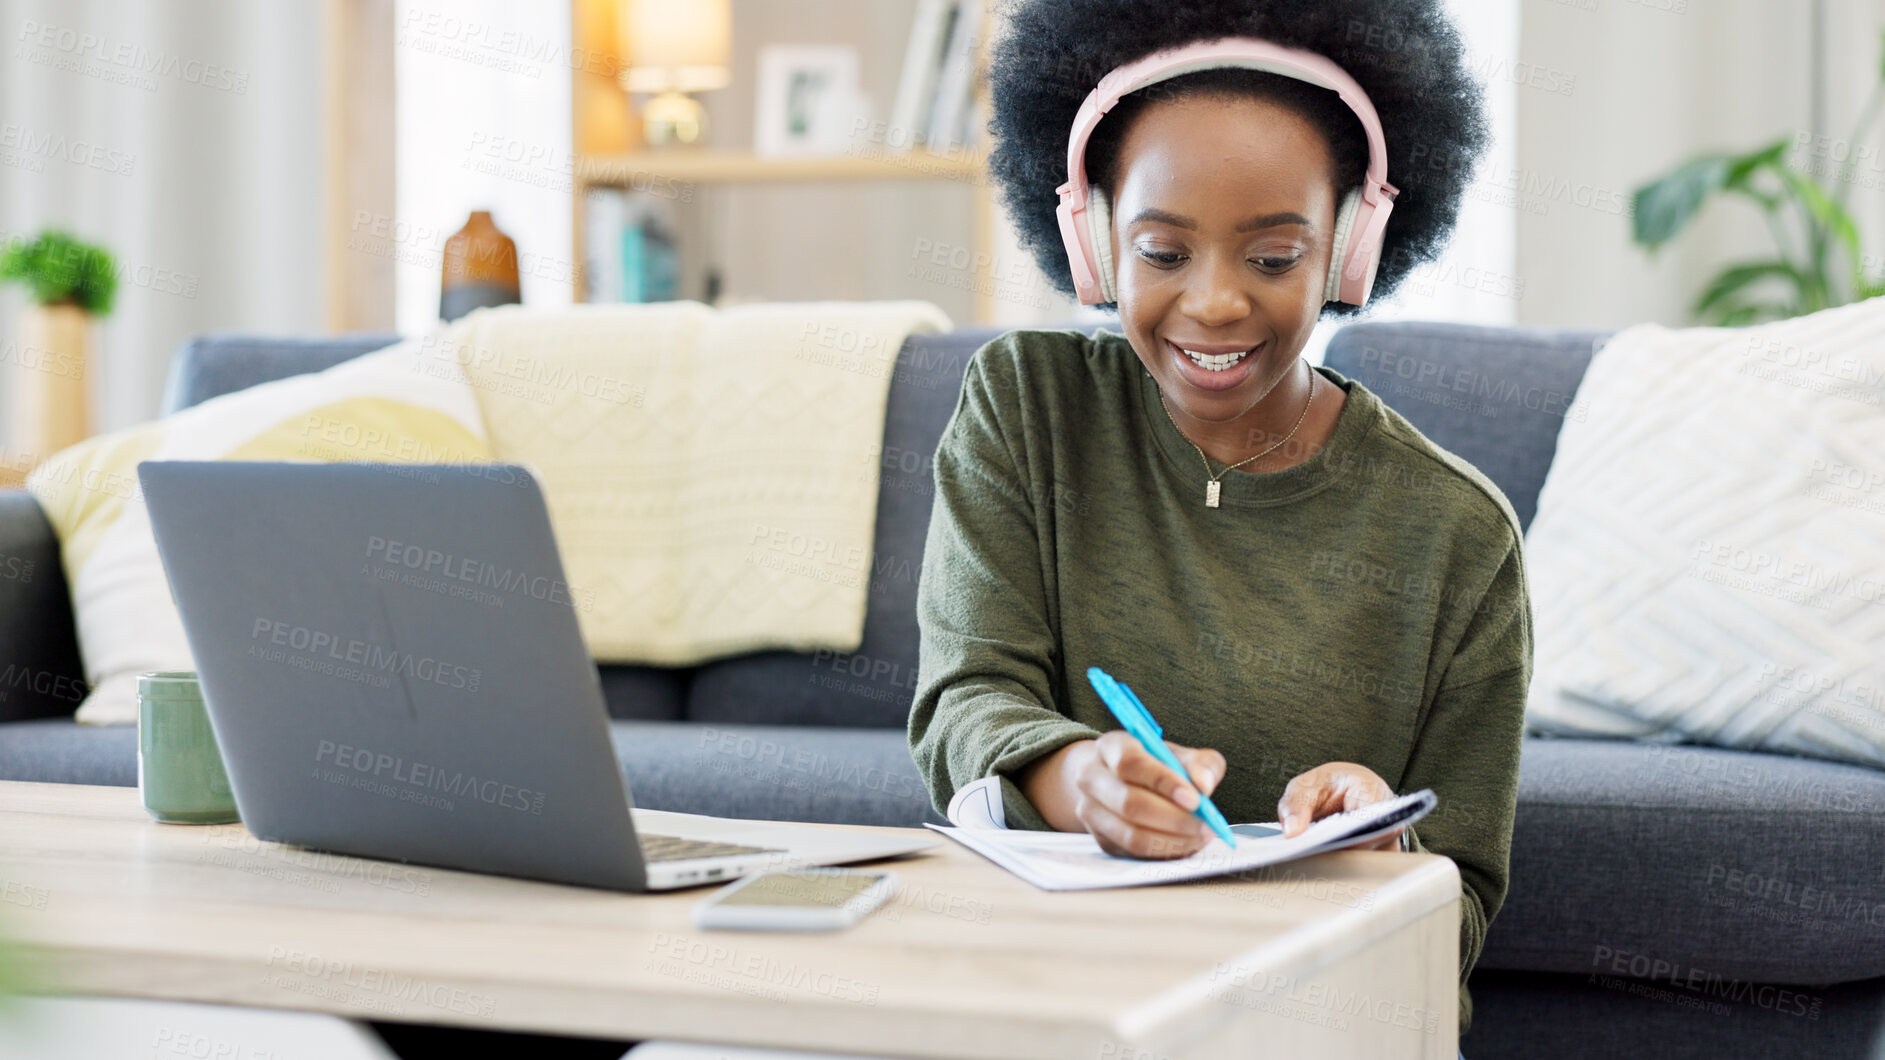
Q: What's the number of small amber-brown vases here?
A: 1